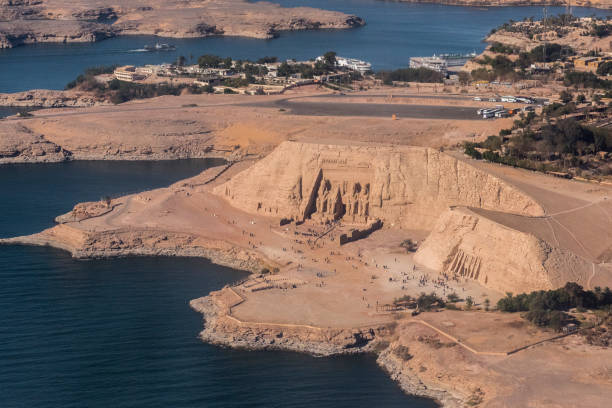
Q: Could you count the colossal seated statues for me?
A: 4